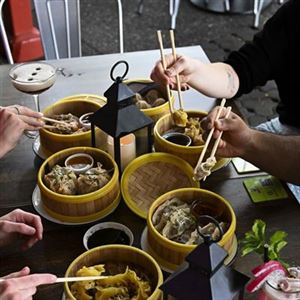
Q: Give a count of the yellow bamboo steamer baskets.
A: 6